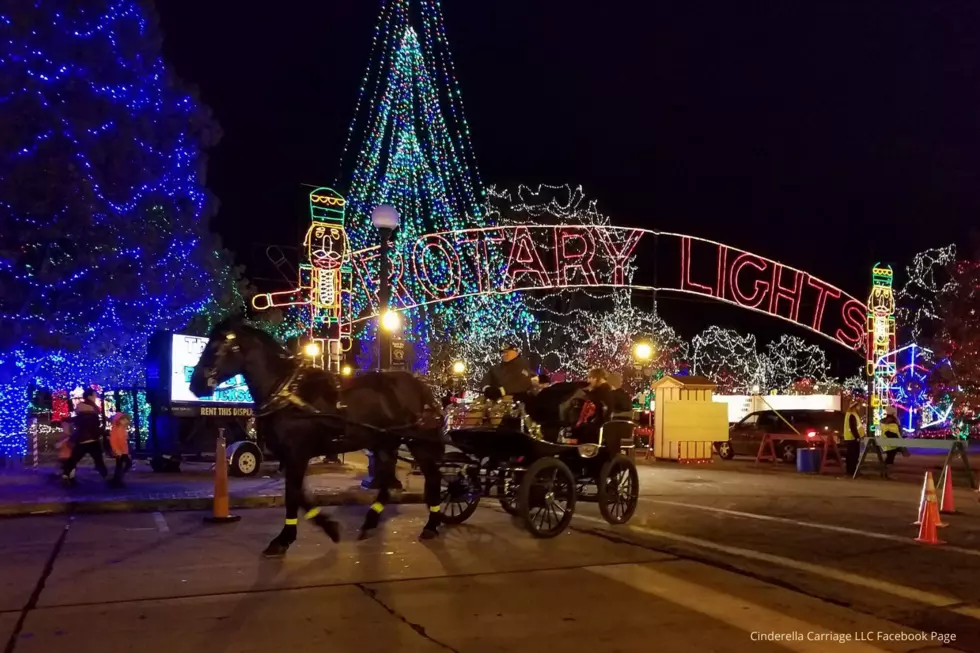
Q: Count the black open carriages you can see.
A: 1